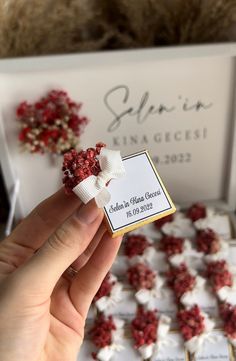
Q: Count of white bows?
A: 14